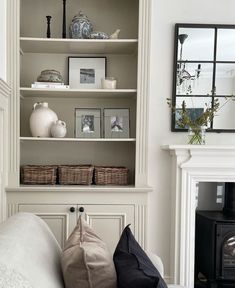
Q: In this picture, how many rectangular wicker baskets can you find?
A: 3